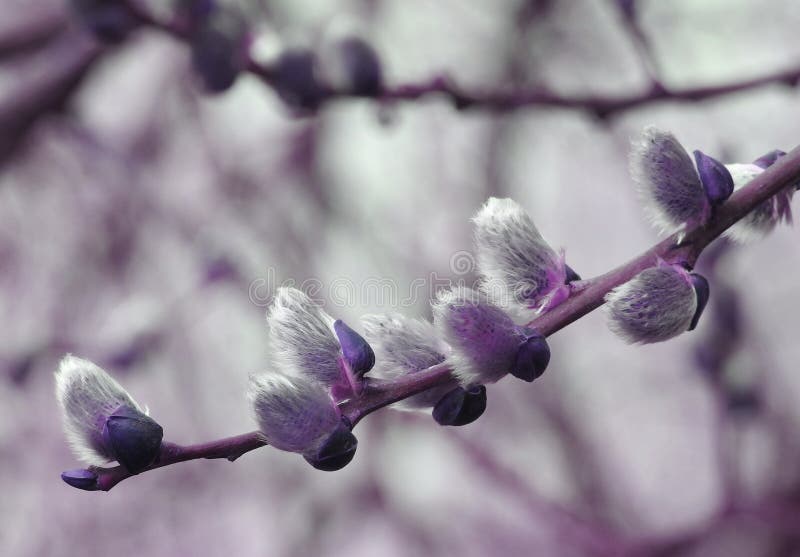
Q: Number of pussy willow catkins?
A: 9